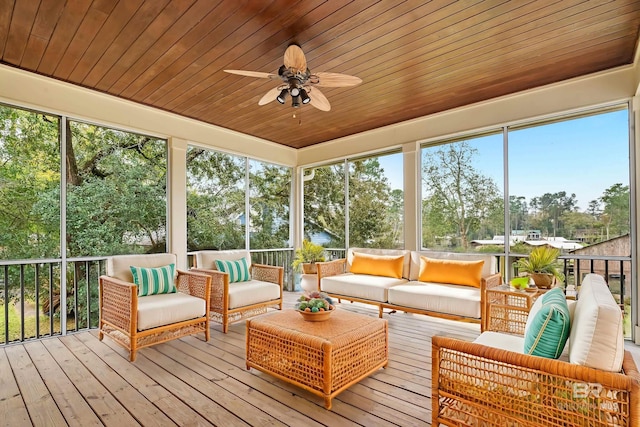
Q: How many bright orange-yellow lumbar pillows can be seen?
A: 2